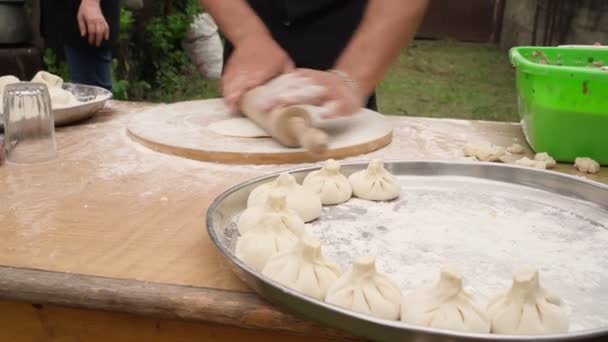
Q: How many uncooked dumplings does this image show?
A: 9